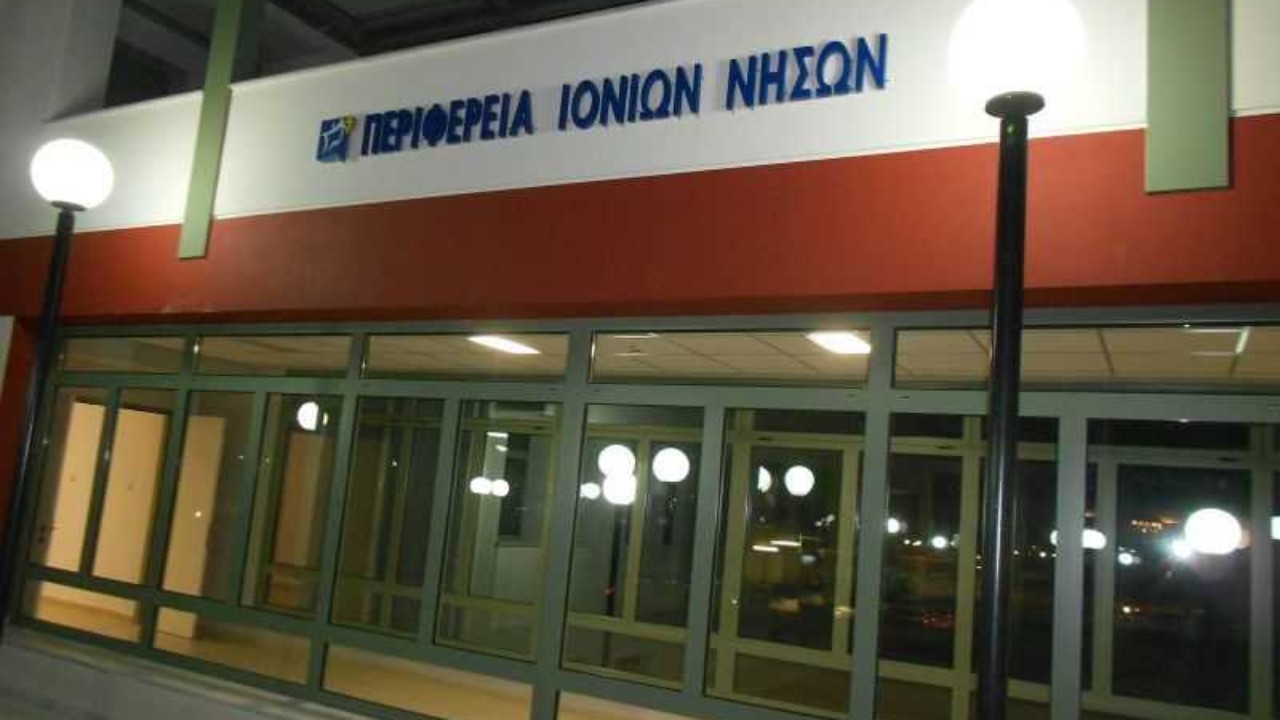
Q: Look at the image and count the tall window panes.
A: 10